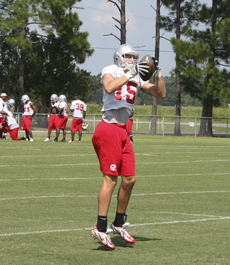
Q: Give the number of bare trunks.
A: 2